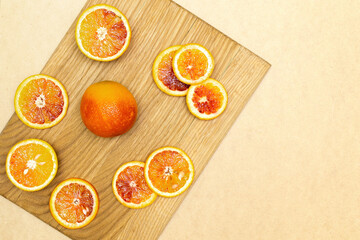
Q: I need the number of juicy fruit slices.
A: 9